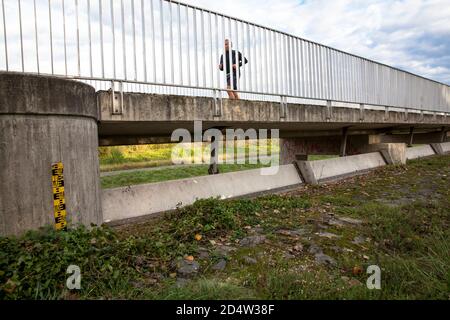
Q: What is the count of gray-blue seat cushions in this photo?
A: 0